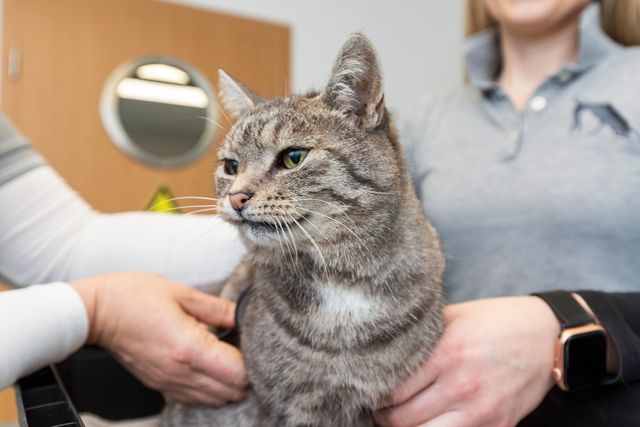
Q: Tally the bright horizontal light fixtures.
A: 2